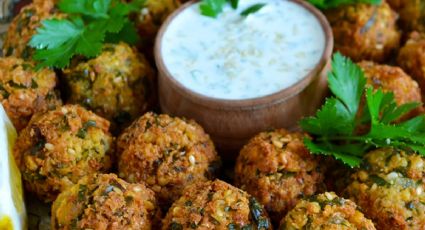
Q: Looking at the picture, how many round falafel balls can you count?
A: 15